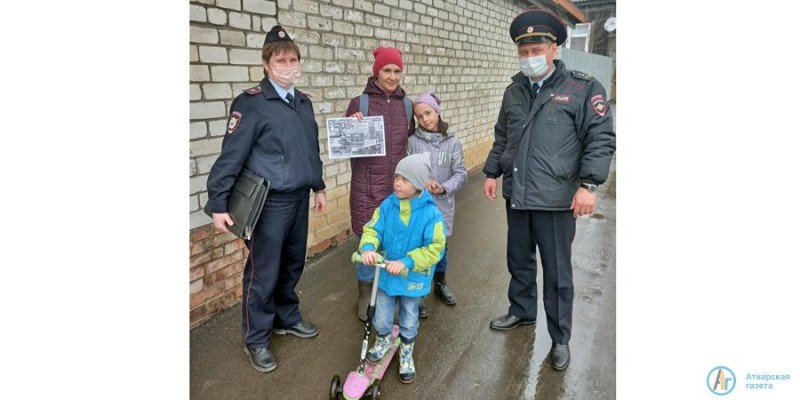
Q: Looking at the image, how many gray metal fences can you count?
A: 1